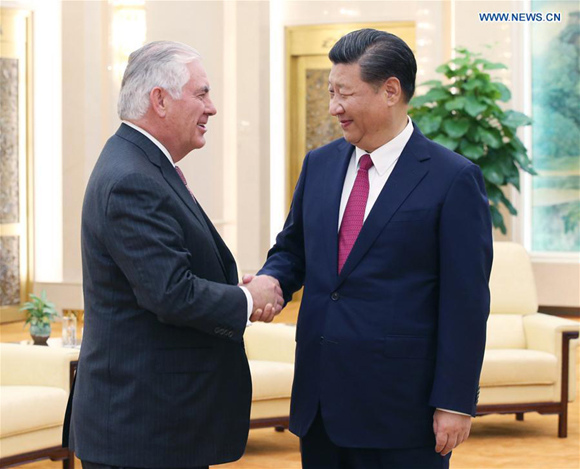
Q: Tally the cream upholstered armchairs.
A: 3